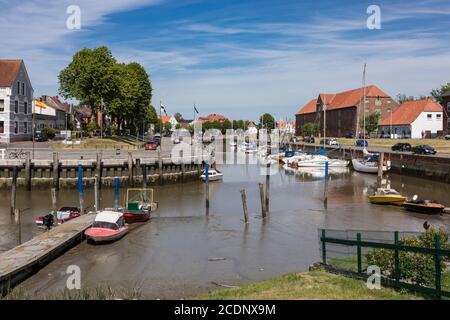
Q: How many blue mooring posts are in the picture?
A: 4